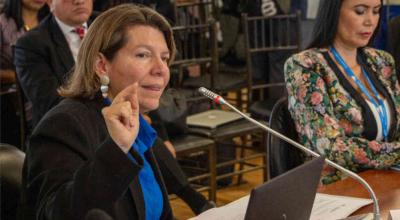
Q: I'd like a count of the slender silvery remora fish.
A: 0